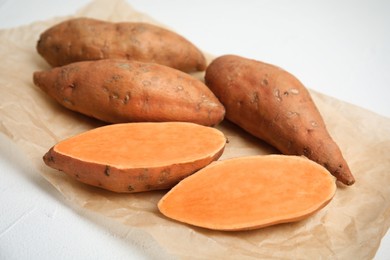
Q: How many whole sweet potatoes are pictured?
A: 3